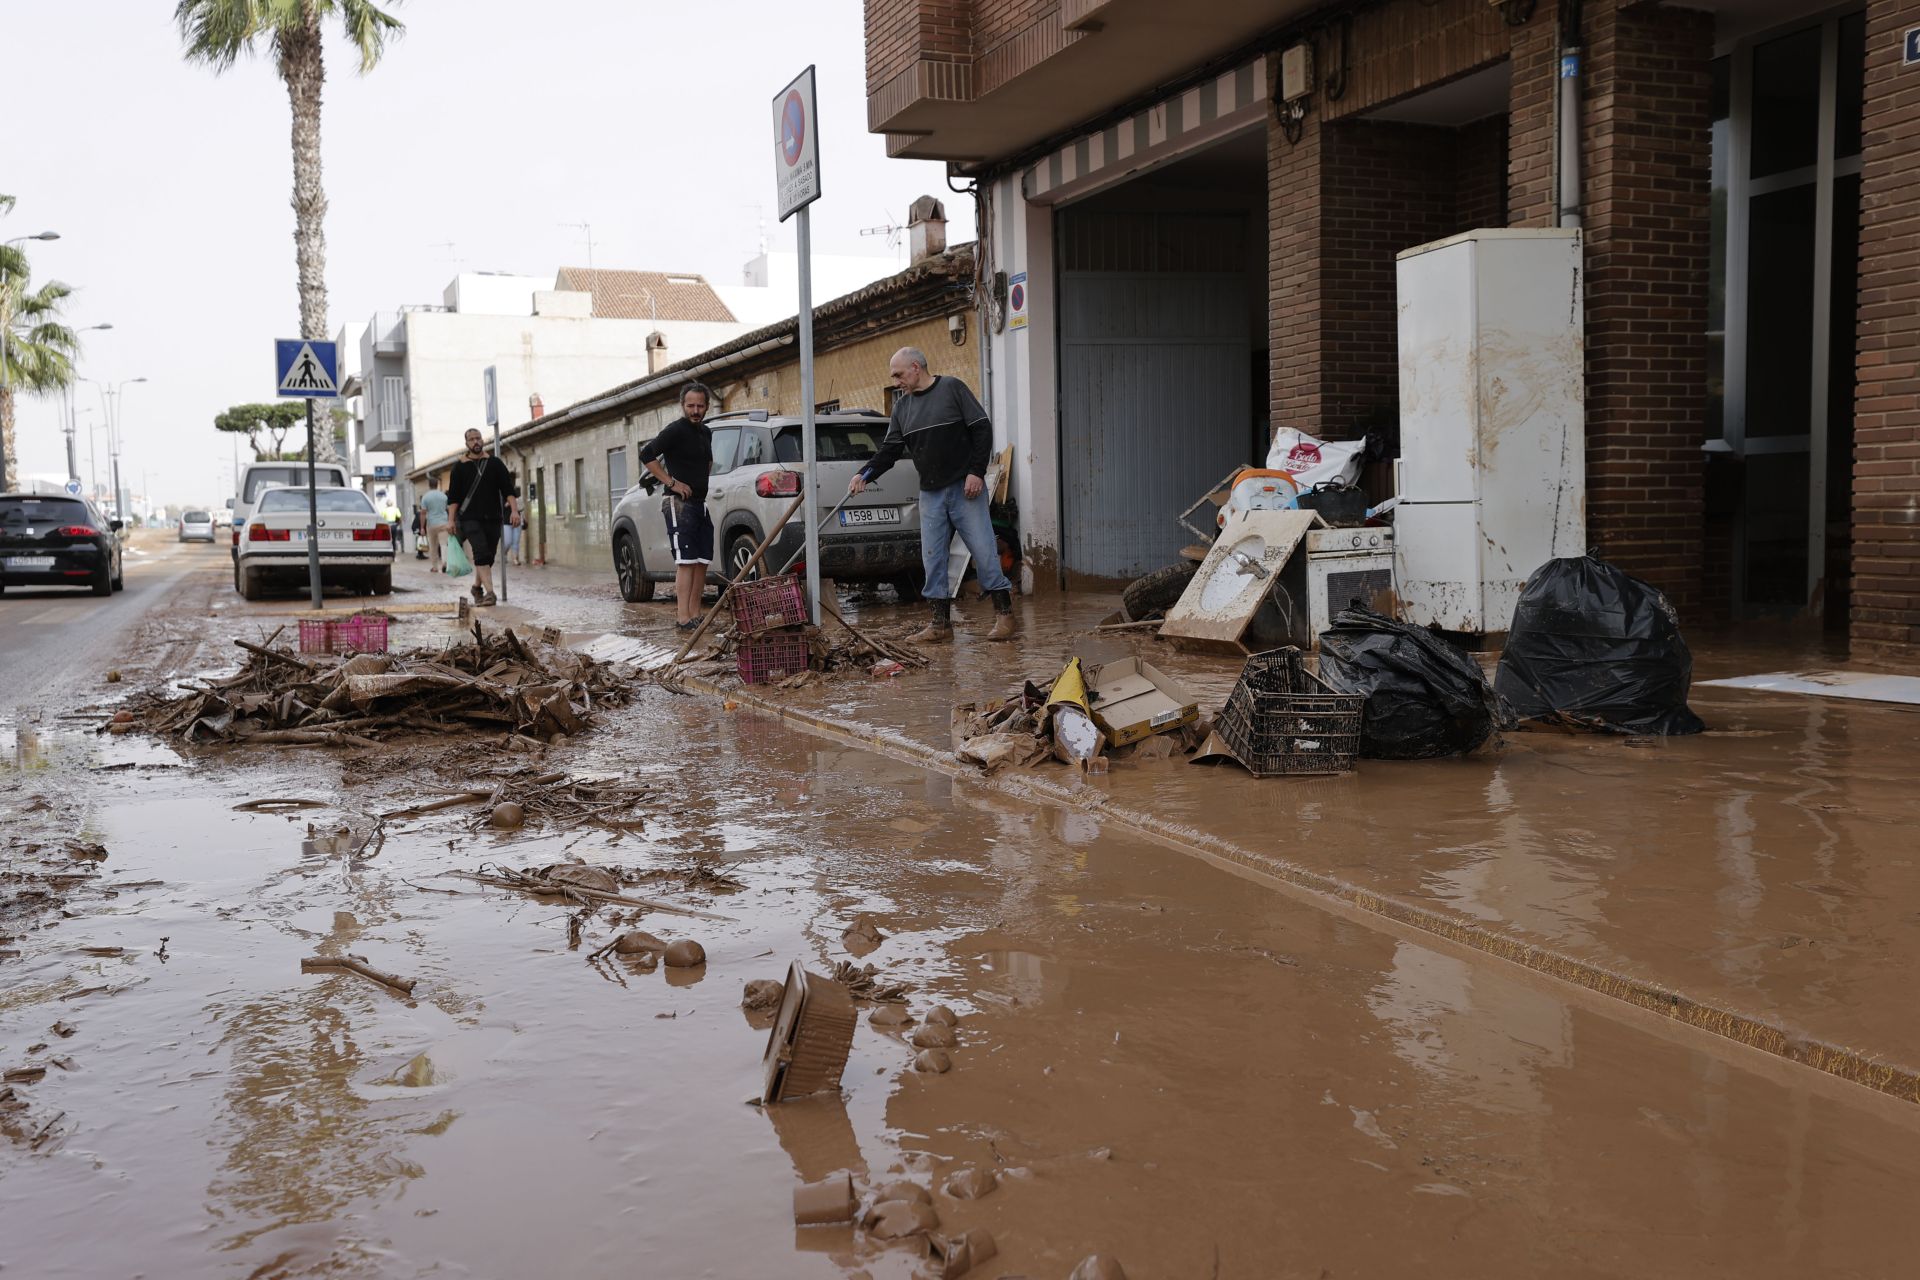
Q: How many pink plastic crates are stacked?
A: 2